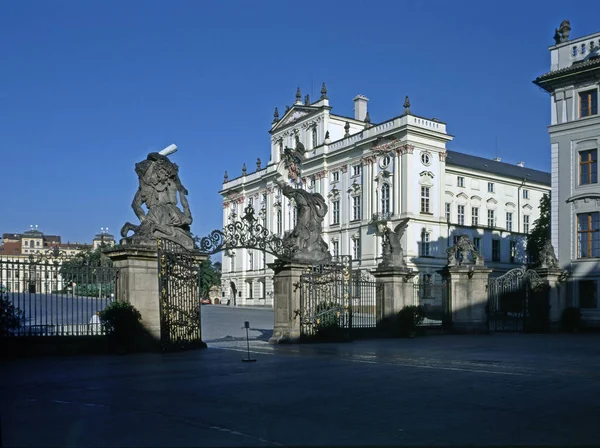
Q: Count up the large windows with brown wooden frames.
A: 3